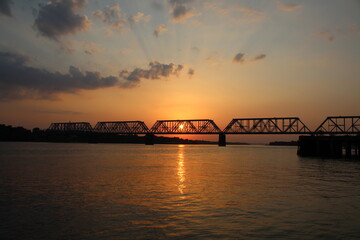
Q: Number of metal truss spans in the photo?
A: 5